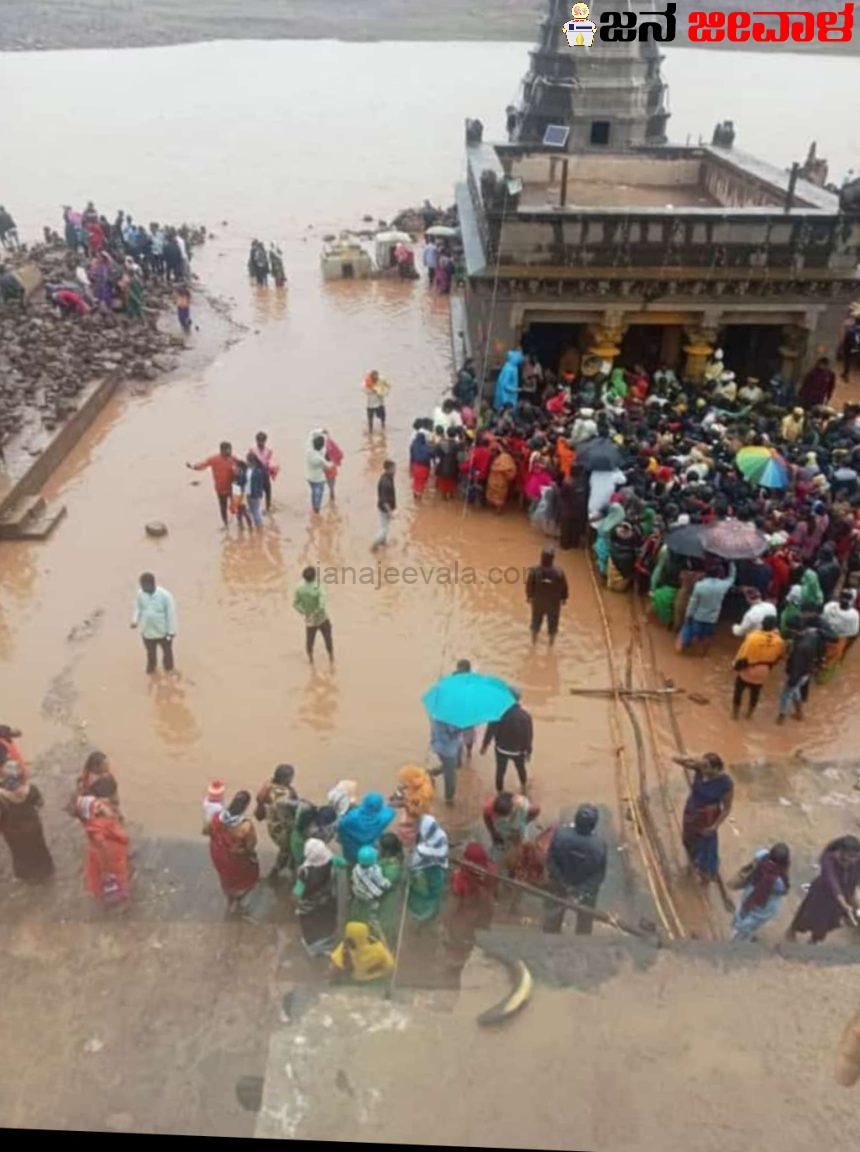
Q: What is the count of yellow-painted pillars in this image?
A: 2